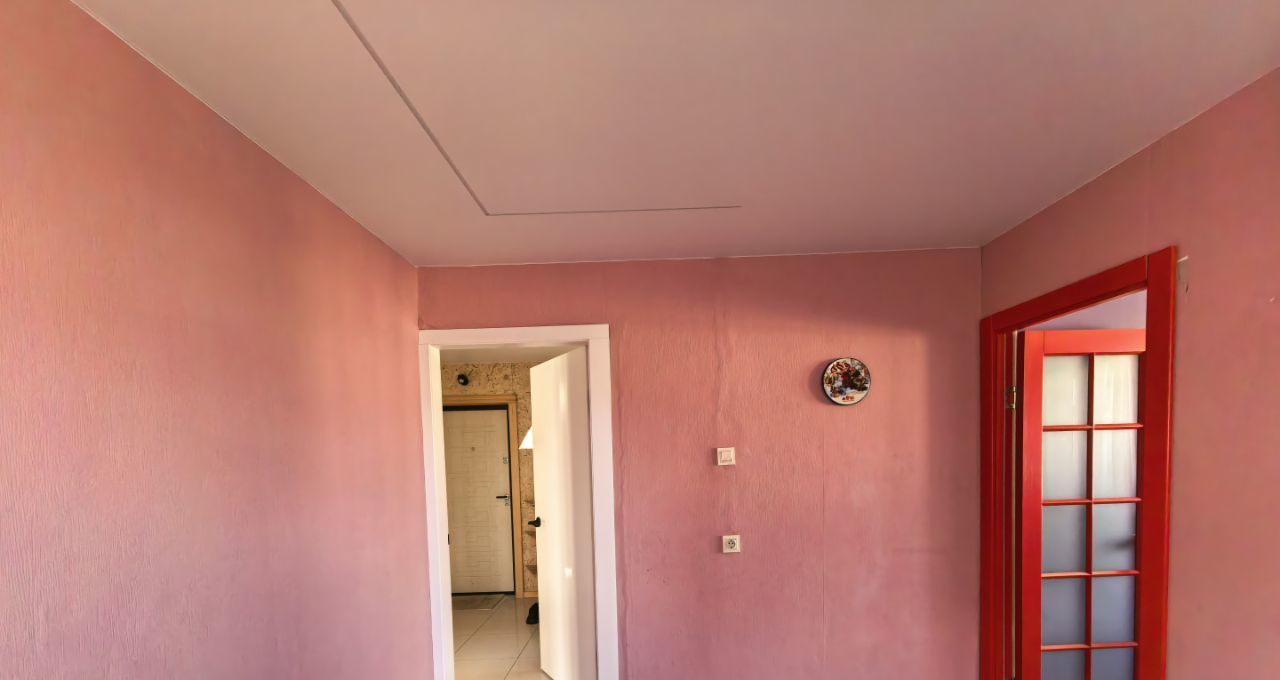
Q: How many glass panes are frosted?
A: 10